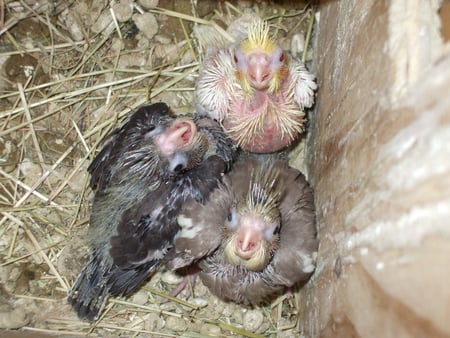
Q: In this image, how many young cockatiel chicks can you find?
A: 3